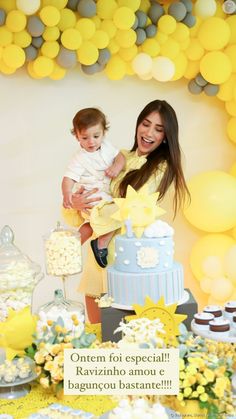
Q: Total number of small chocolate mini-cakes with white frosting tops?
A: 5